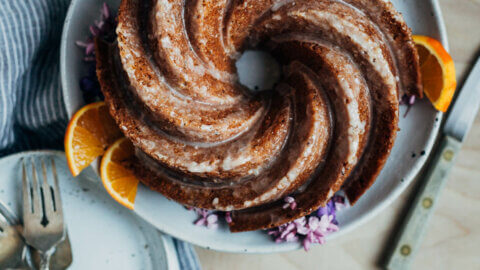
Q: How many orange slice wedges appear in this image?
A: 3